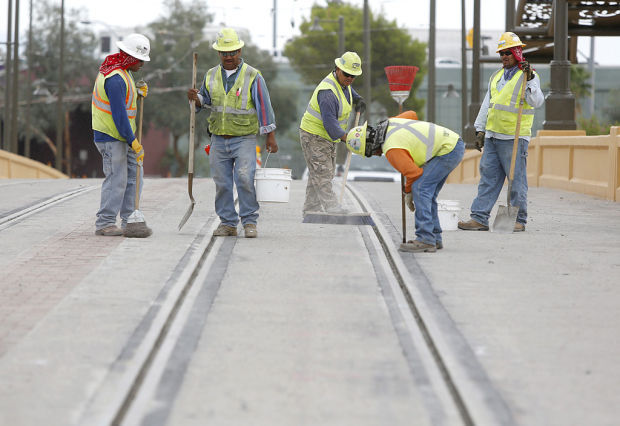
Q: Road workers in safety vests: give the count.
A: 5